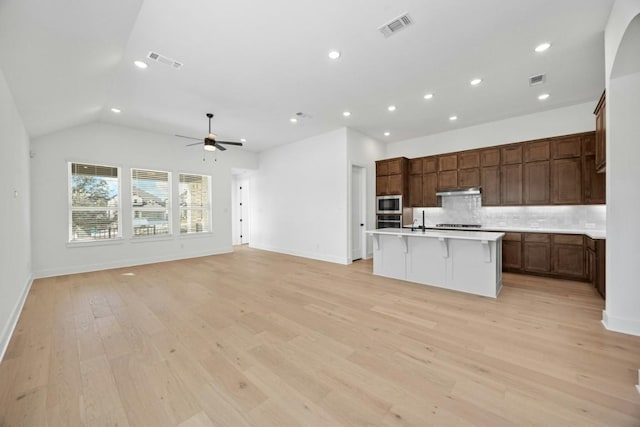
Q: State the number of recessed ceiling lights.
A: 13